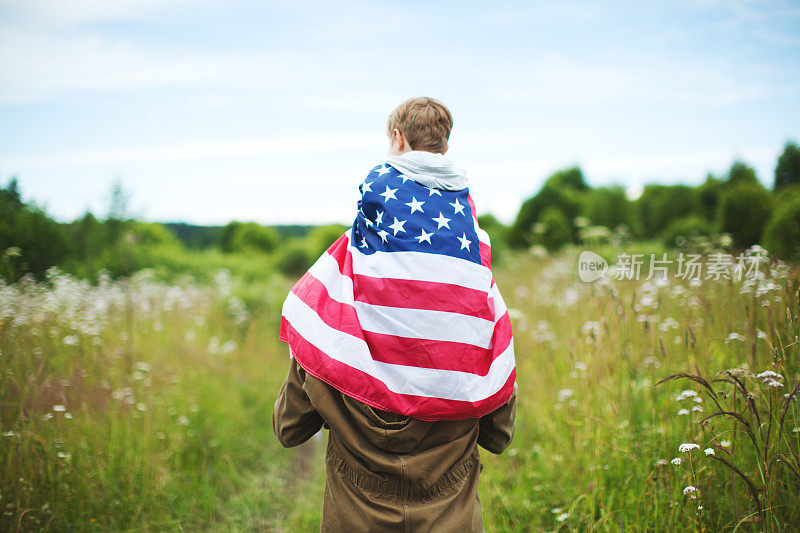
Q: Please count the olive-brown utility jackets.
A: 1